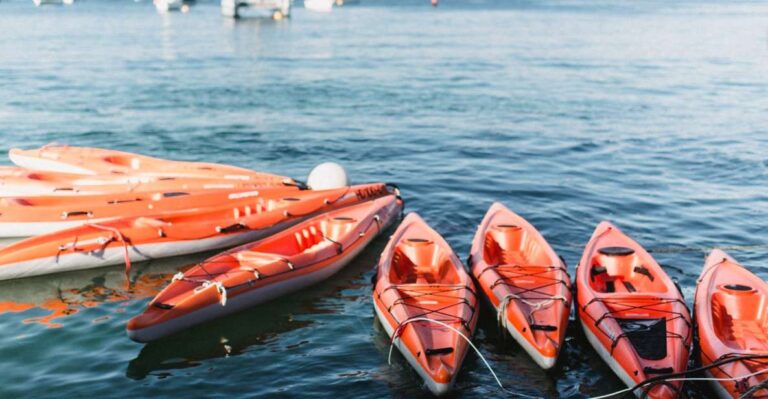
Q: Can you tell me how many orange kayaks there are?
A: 9